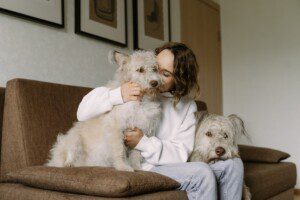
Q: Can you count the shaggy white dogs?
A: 2